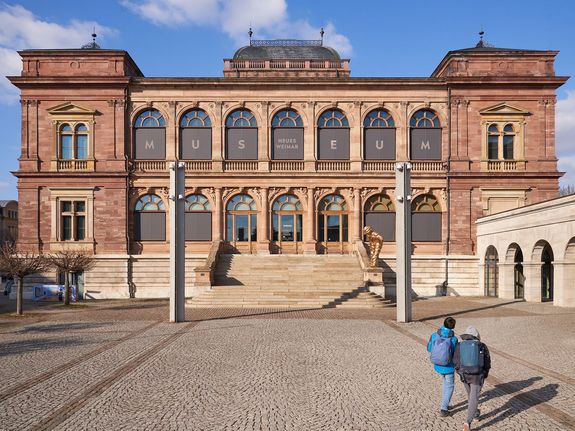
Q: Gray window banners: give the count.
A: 11